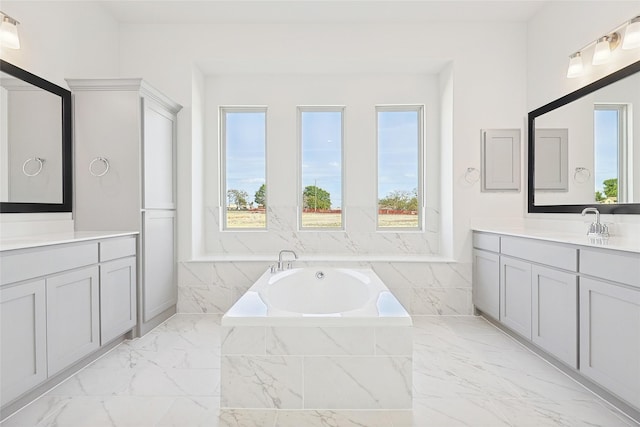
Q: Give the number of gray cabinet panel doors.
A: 10